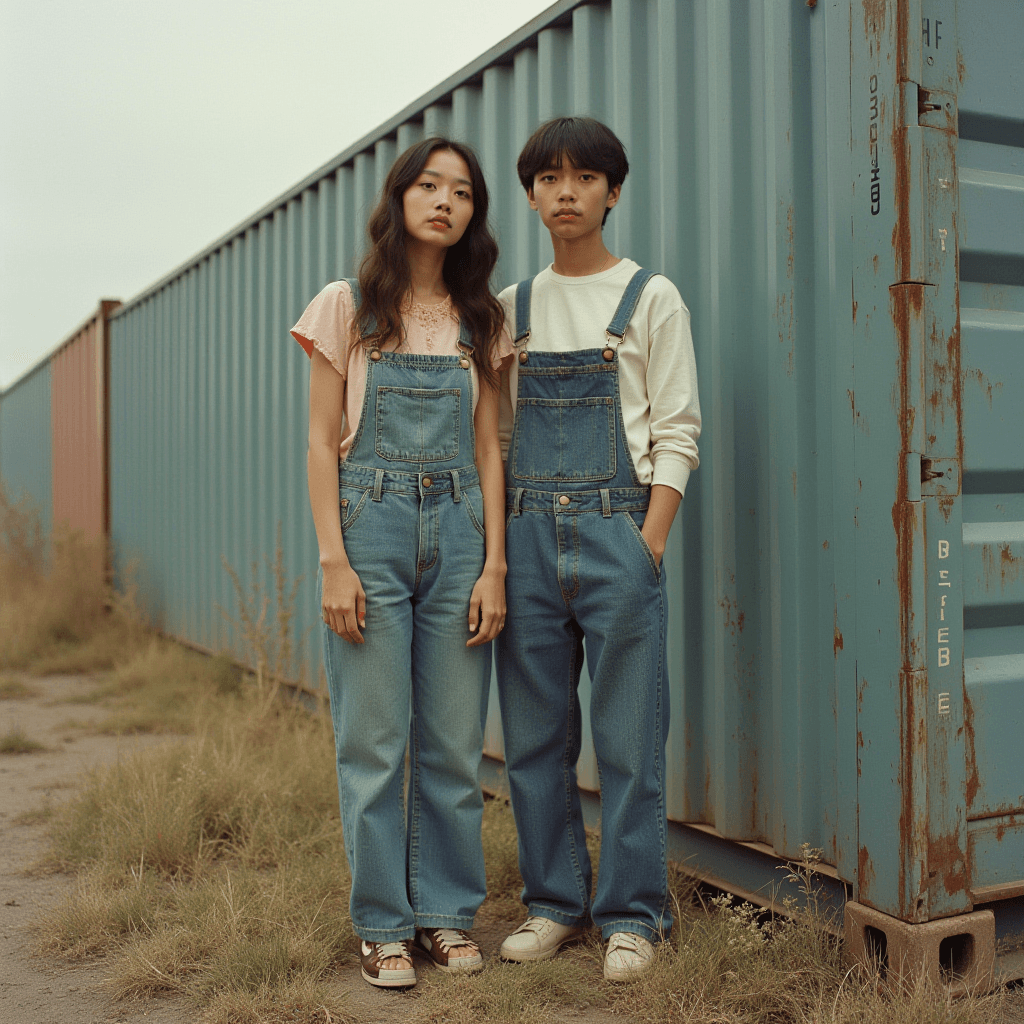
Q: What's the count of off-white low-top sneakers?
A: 2